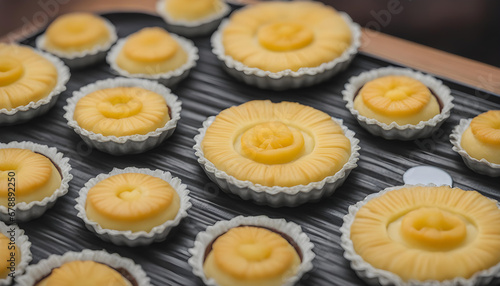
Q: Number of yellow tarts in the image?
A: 15